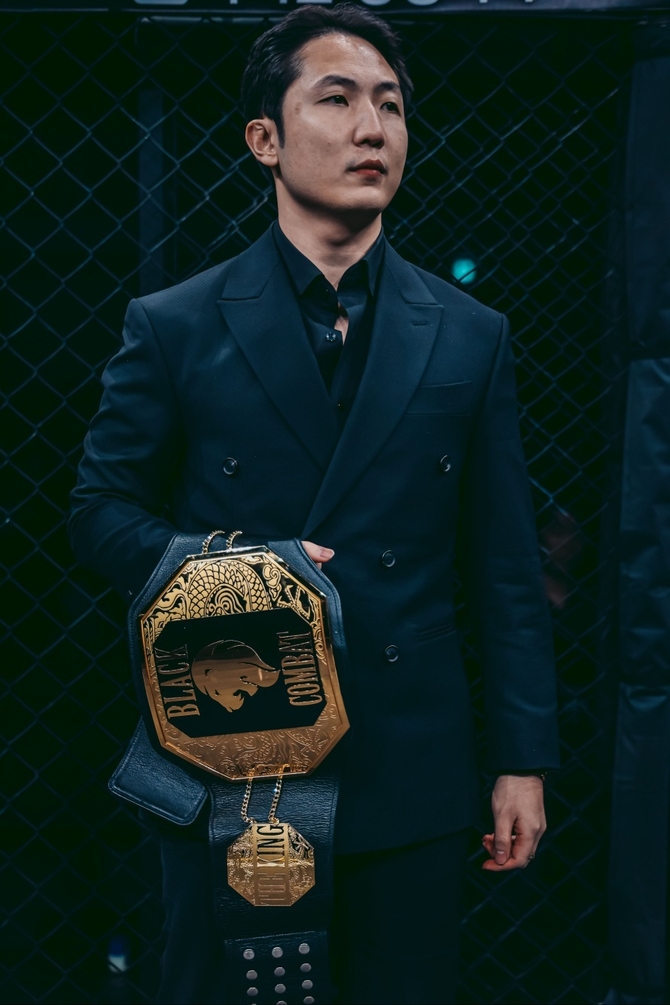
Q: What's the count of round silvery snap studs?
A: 12